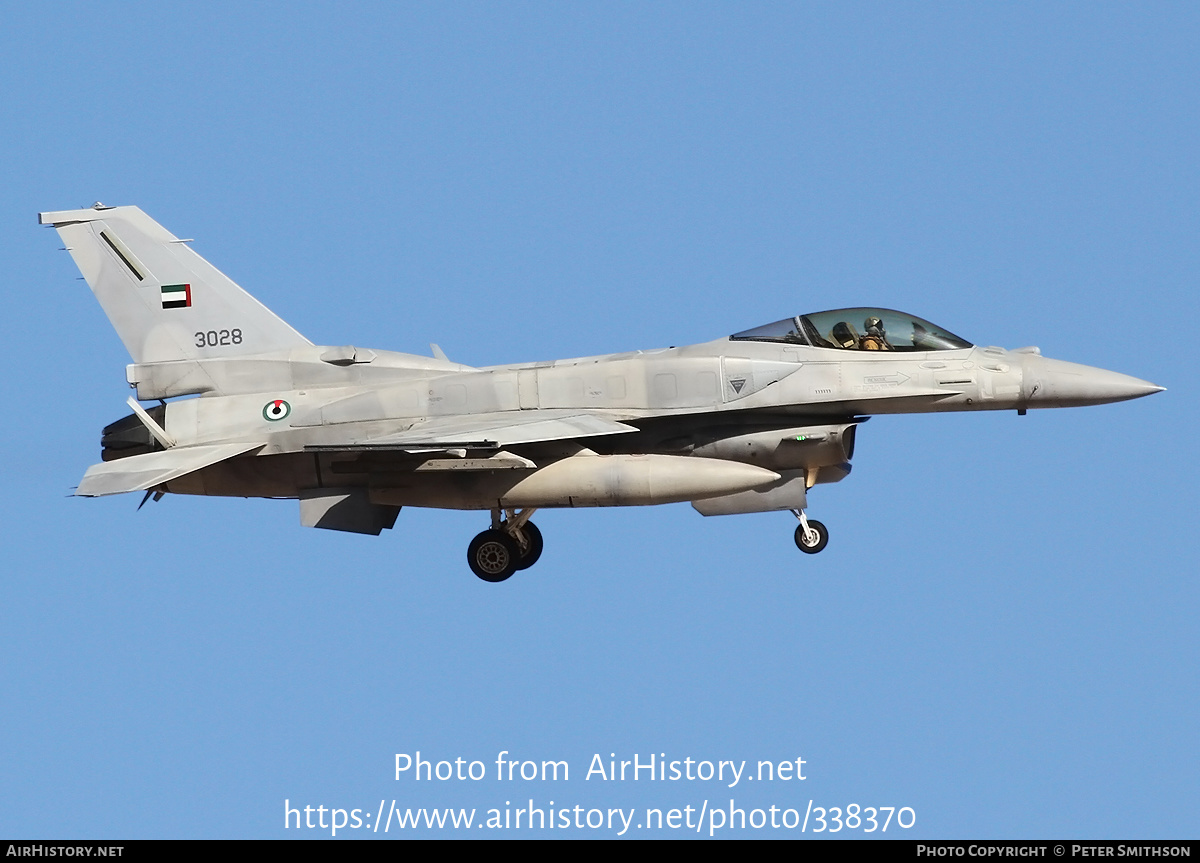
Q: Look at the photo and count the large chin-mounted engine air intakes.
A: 1